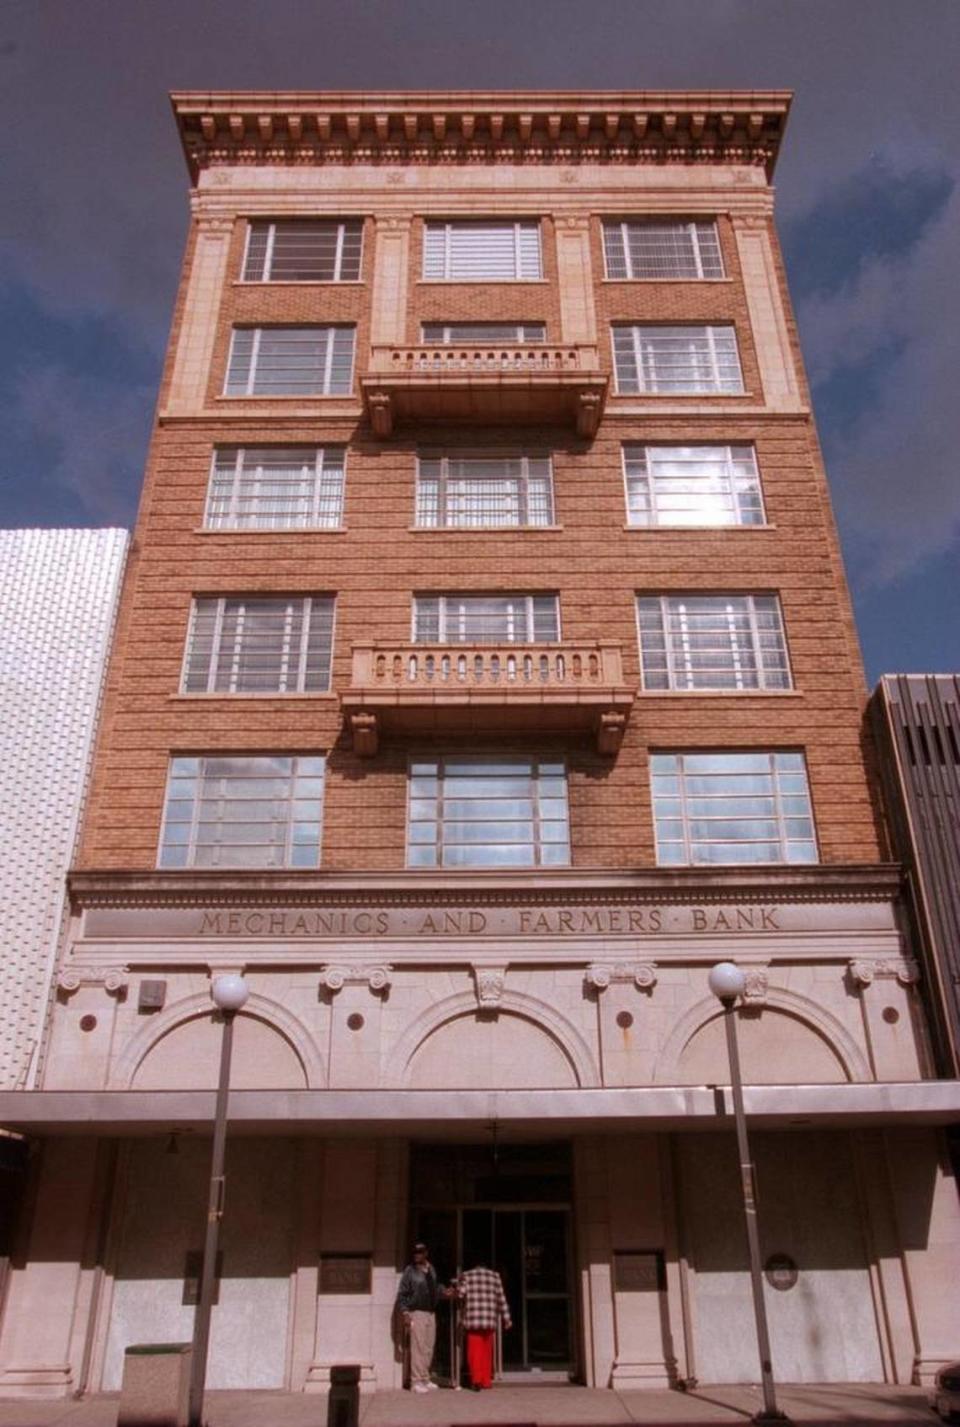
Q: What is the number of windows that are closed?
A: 15